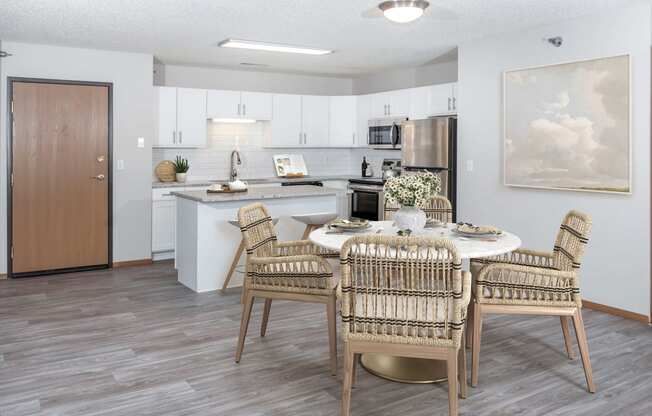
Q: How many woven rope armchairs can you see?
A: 4